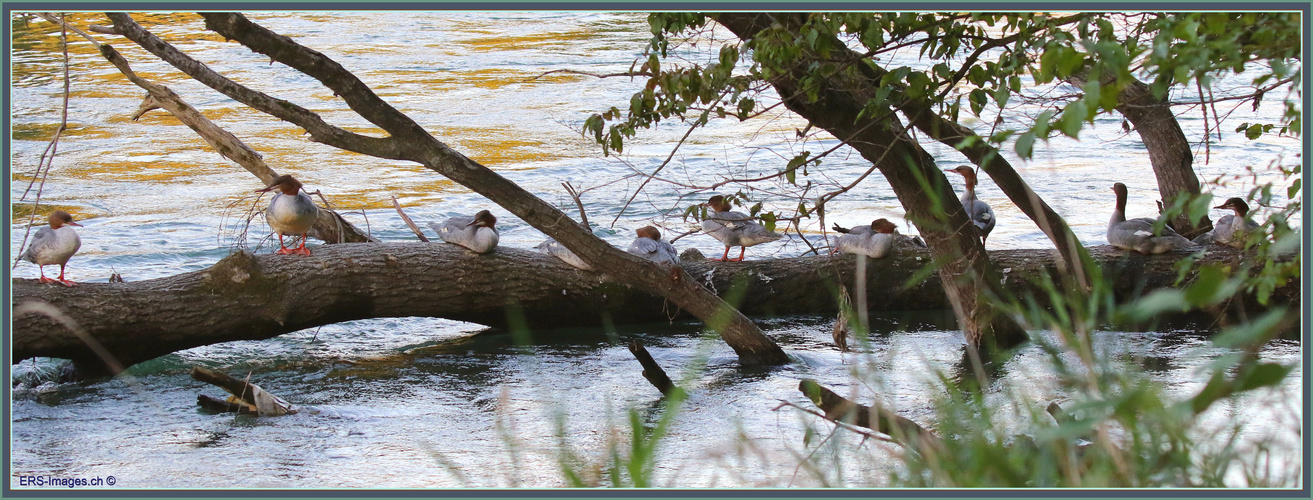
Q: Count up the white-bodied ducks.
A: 10